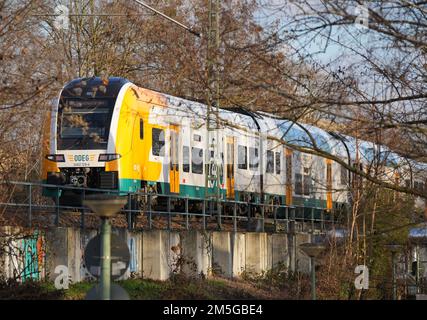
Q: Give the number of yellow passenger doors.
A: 4